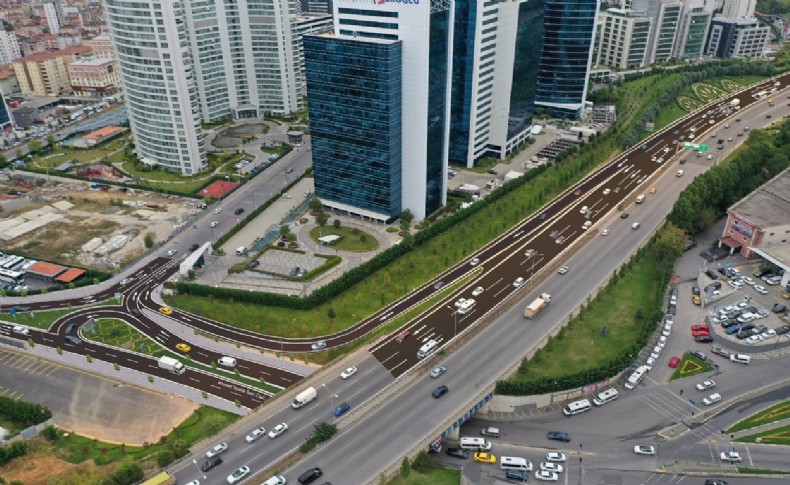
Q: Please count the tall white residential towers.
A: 2